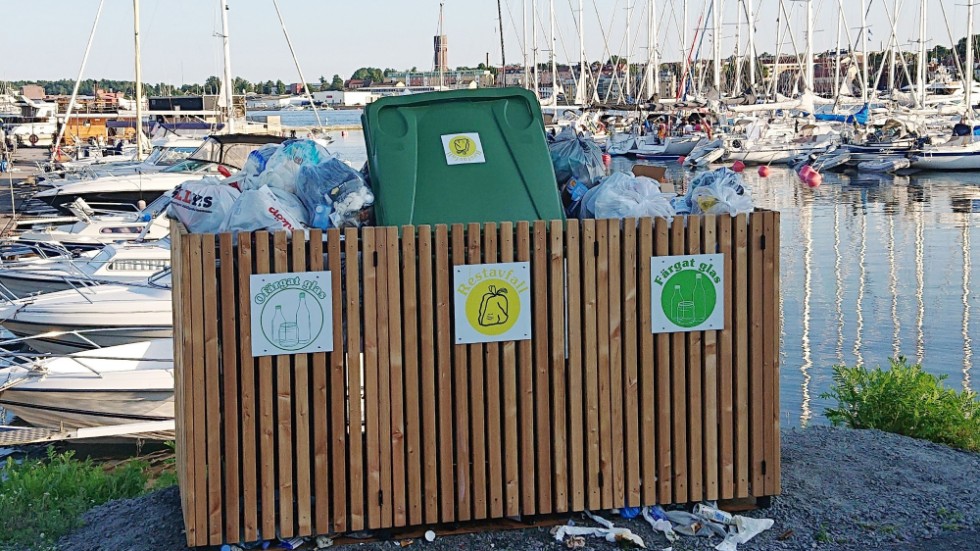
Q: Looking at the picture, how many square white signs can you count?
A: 4